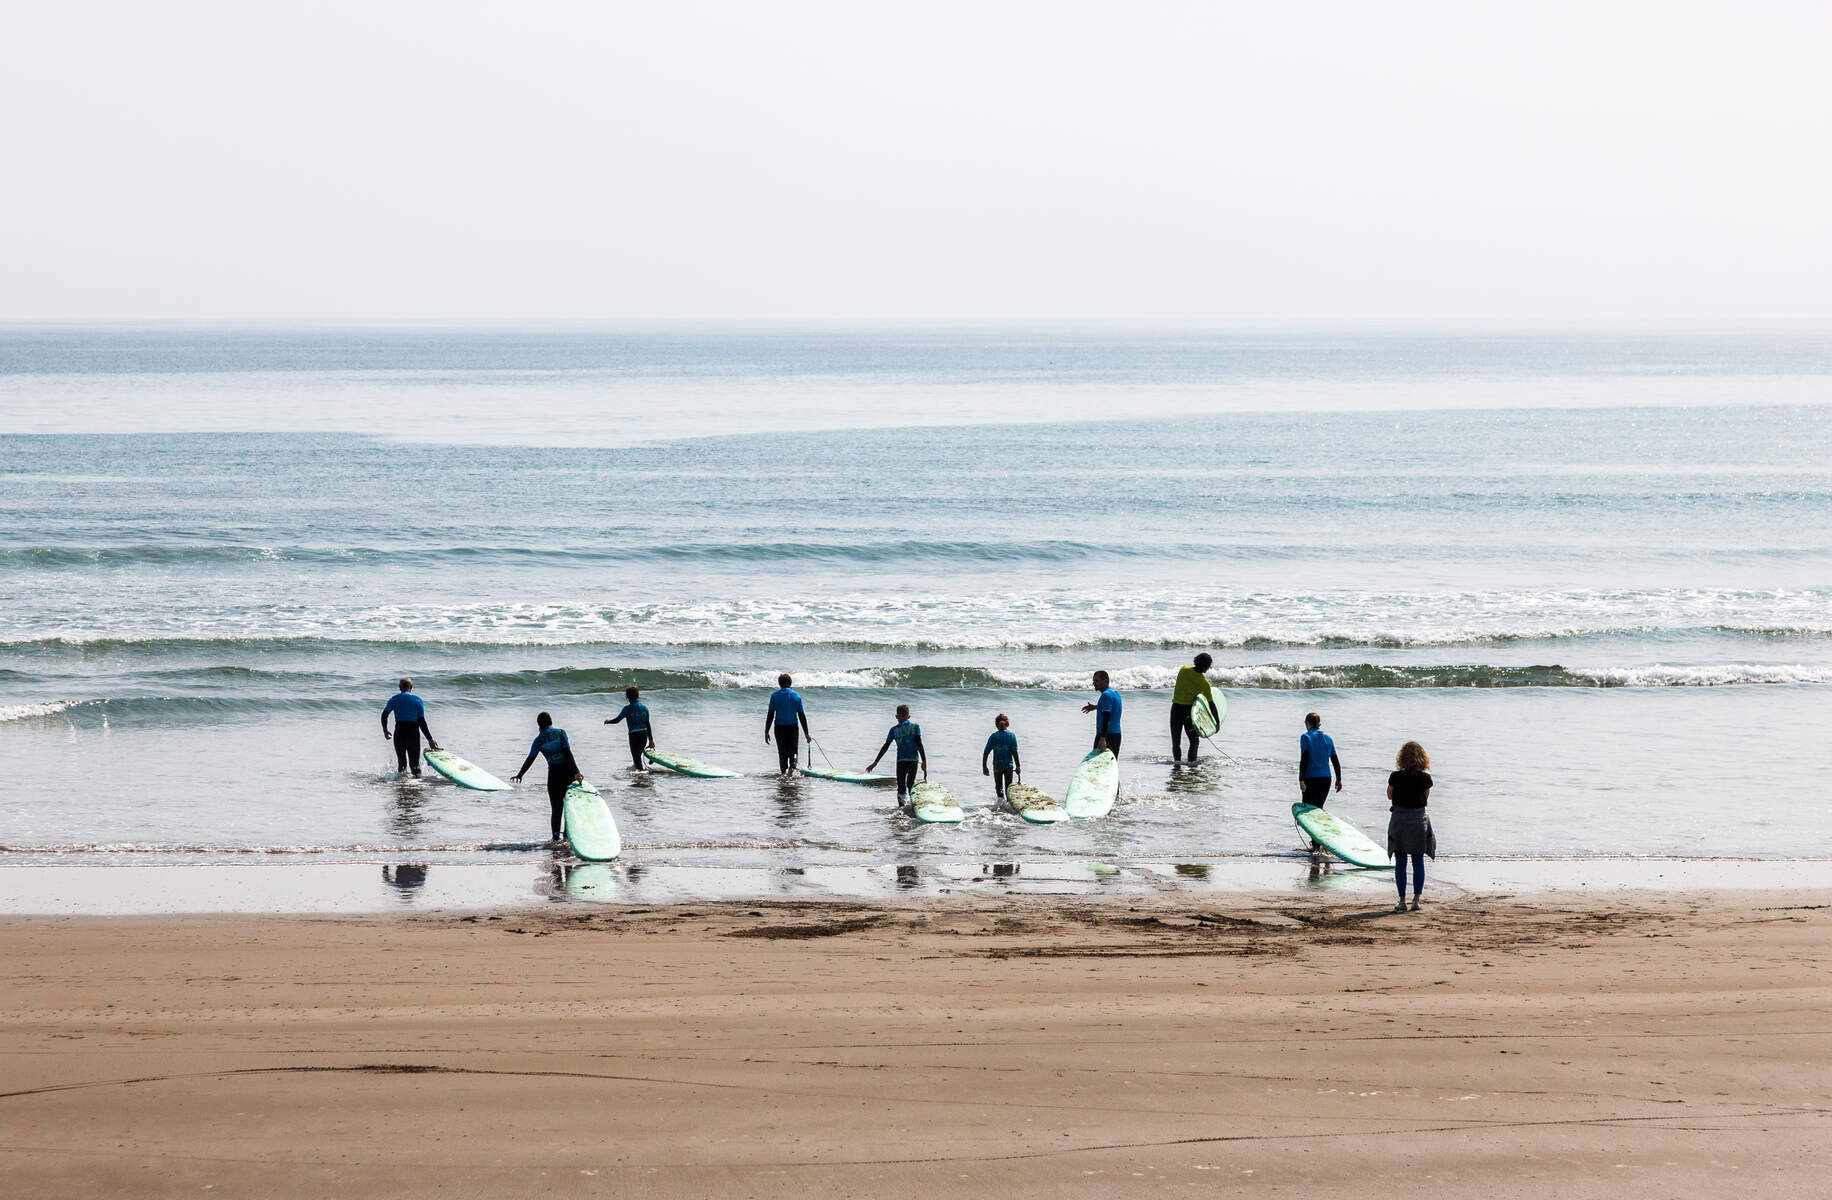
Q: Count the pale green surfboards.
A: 9